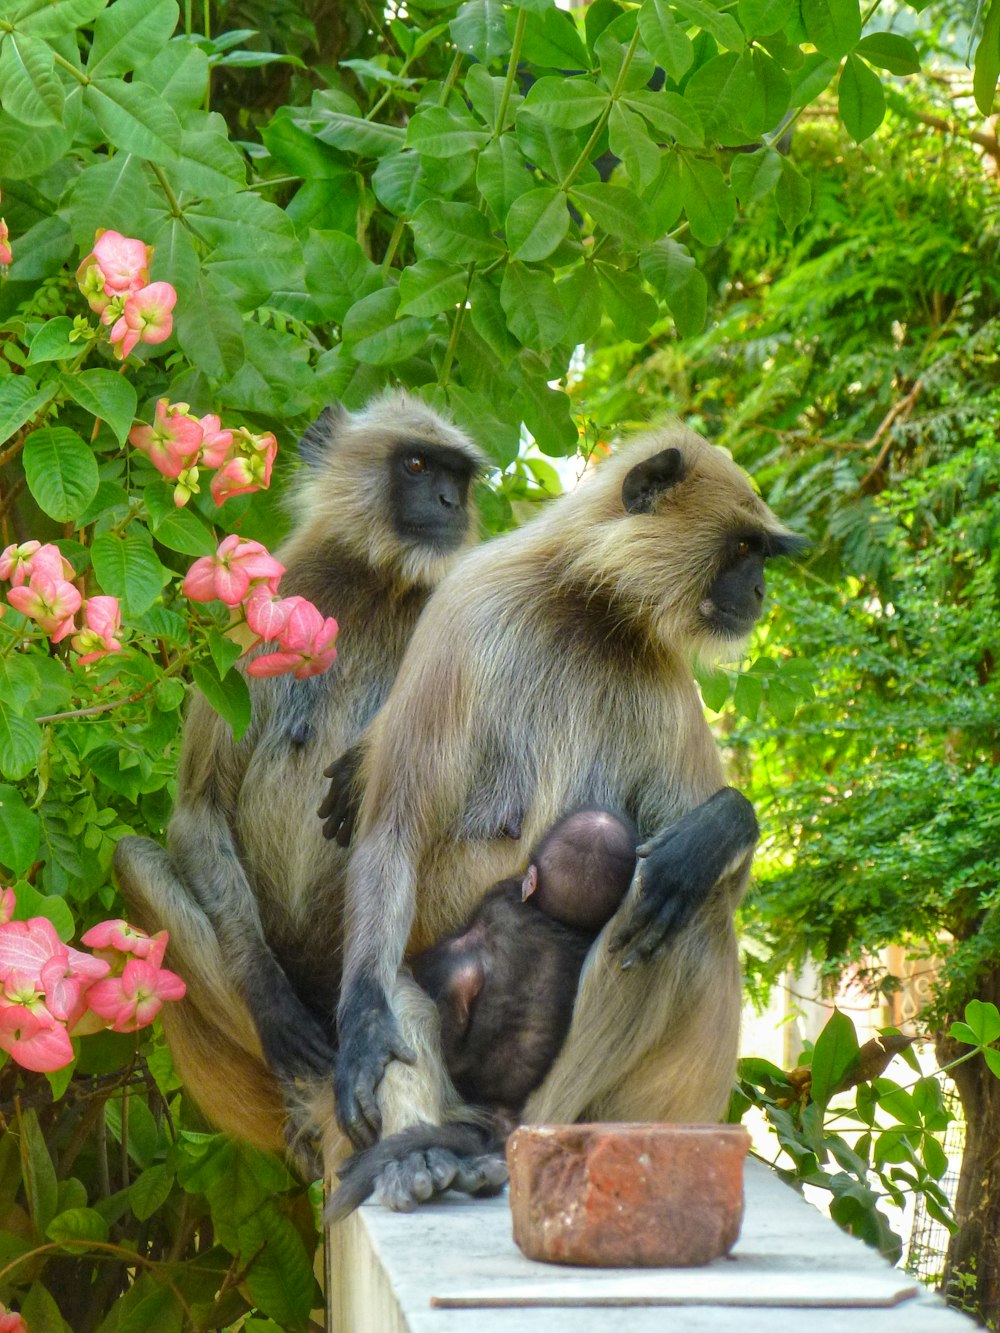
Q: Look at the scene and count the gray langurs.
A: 3